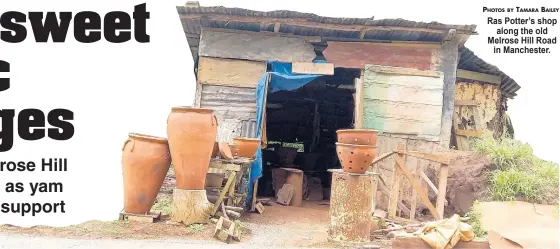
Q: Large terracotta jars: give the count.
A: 2